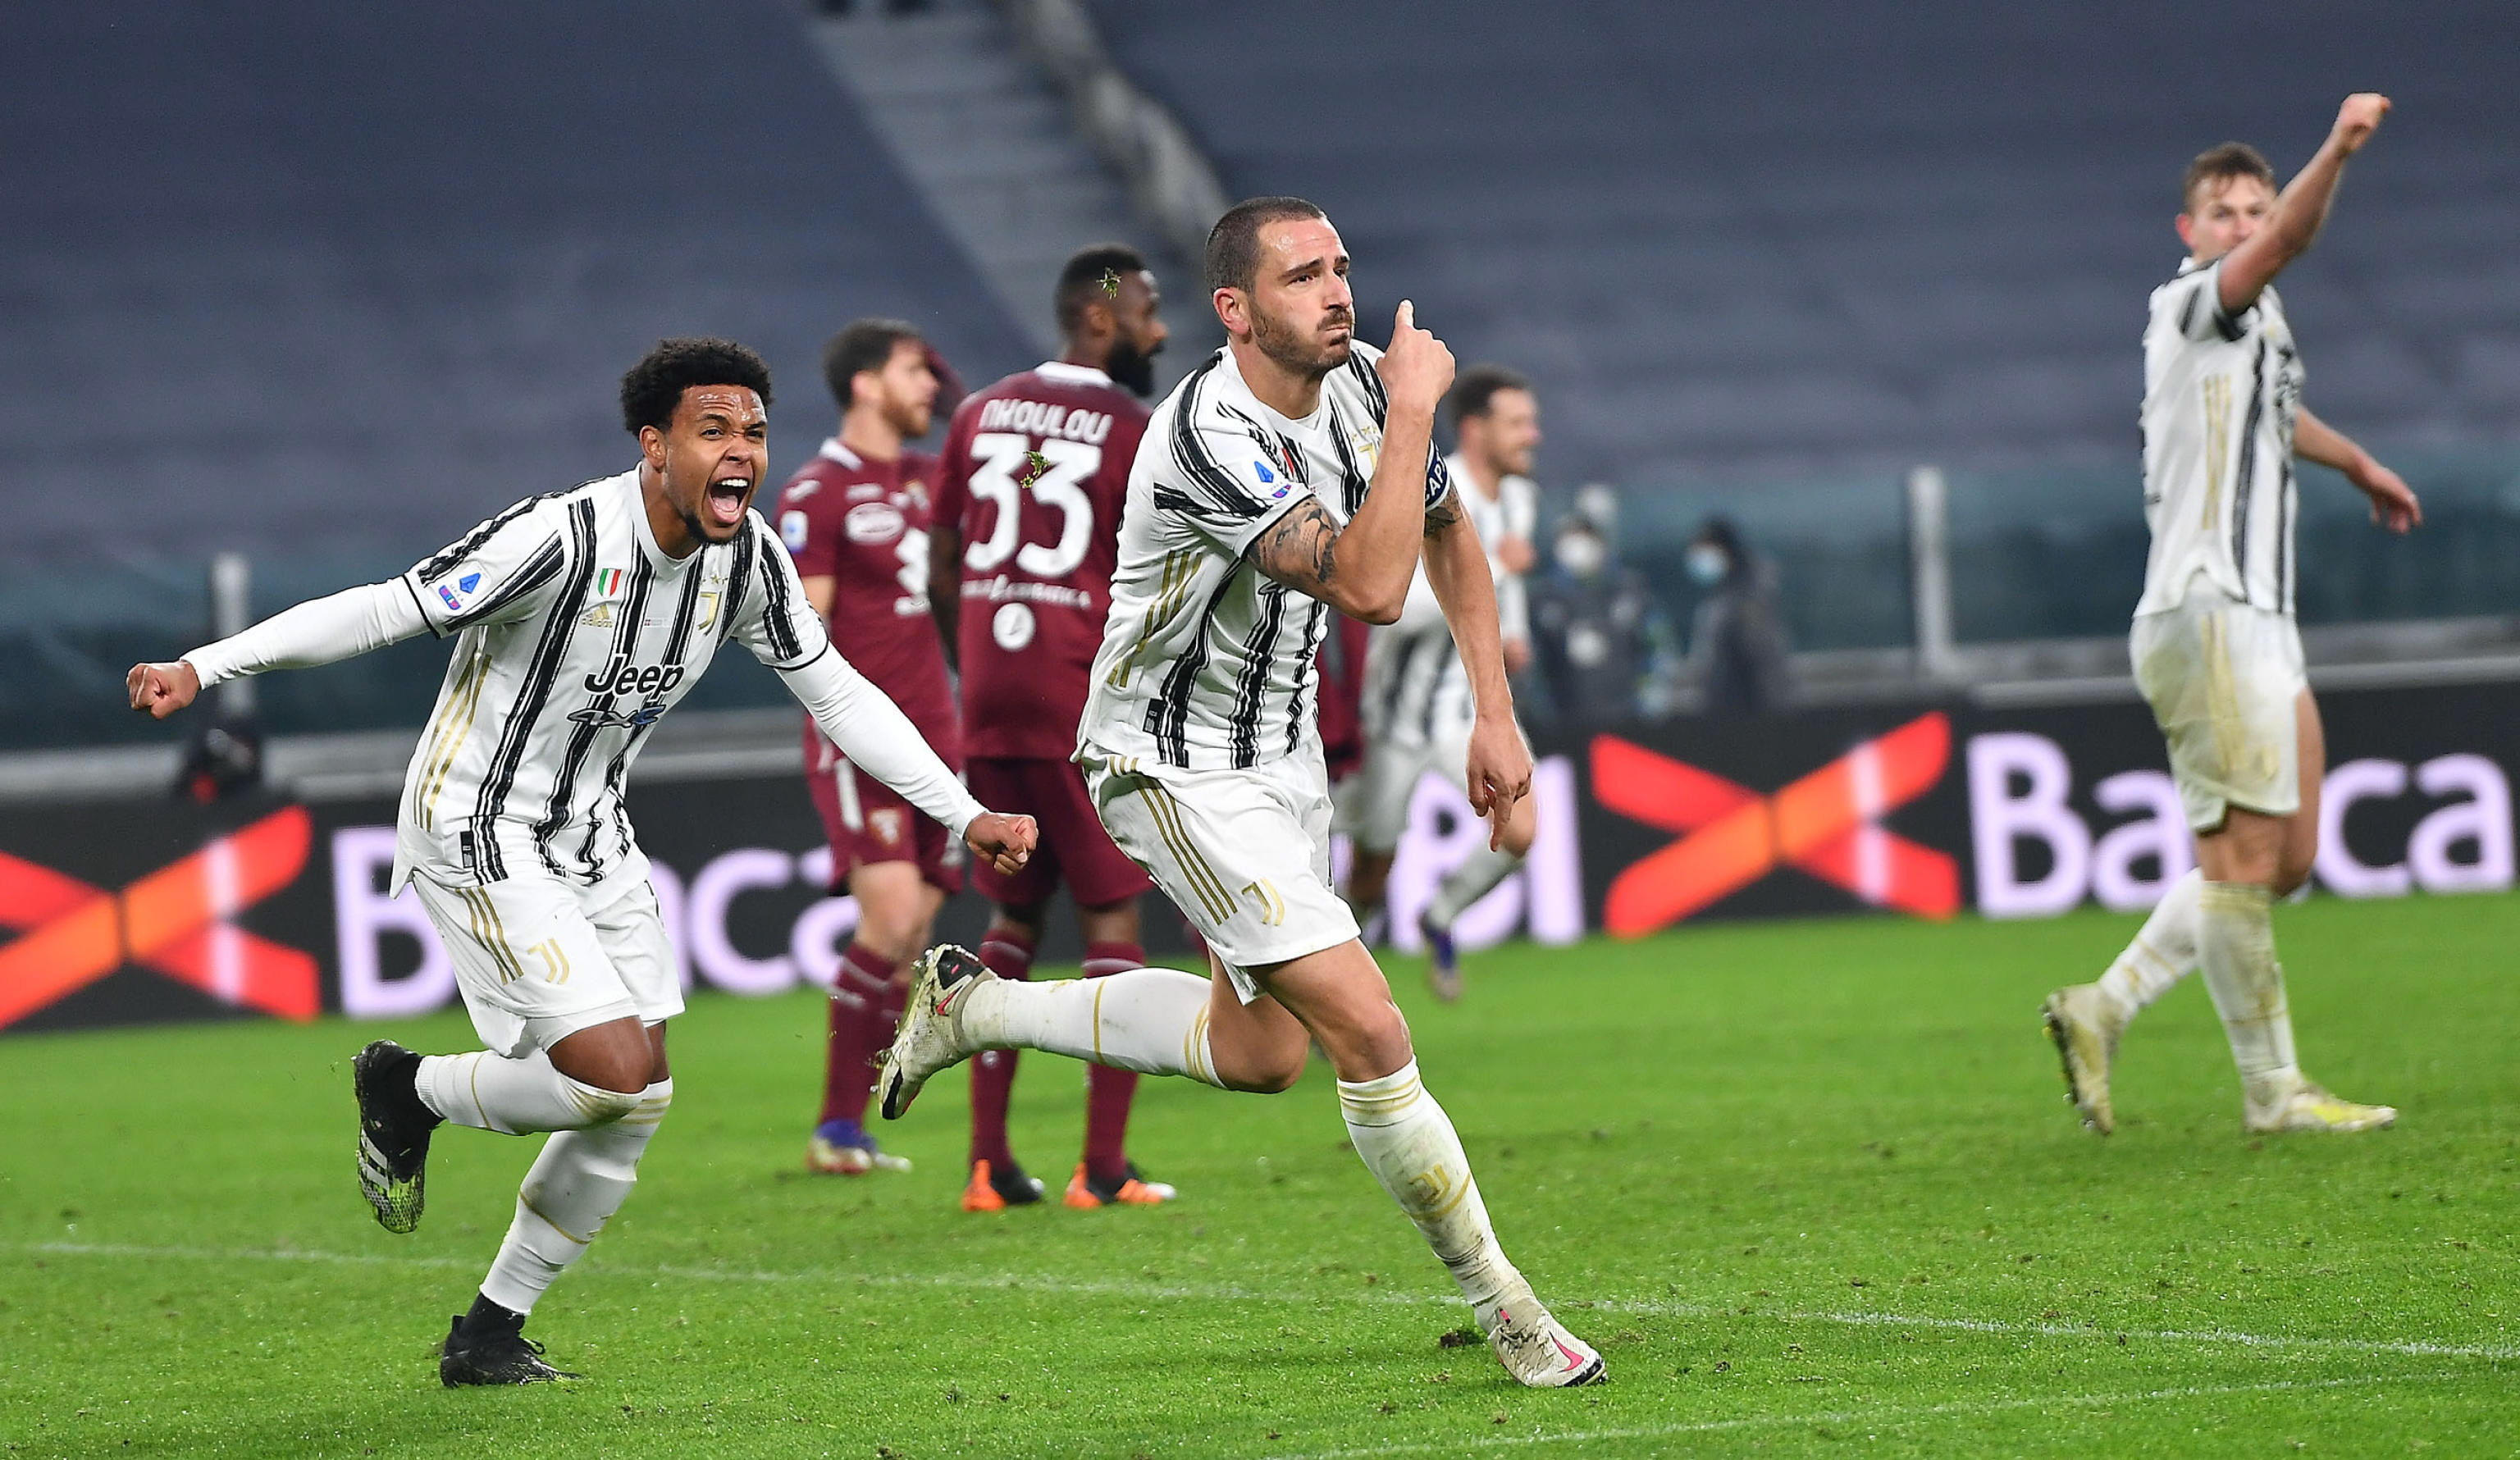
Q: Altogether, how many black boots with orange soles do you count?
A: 2